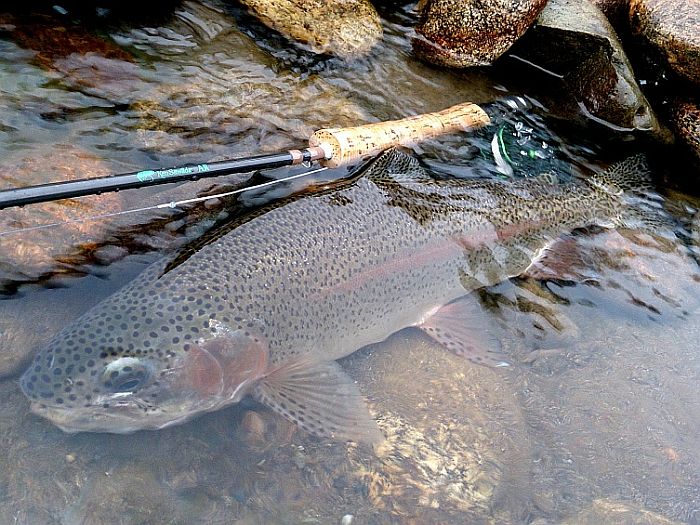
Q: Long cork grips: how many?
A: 1